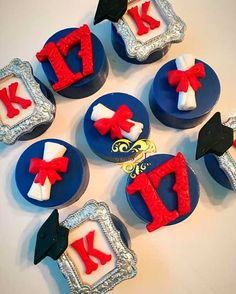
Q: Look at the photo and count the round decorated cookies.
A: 9